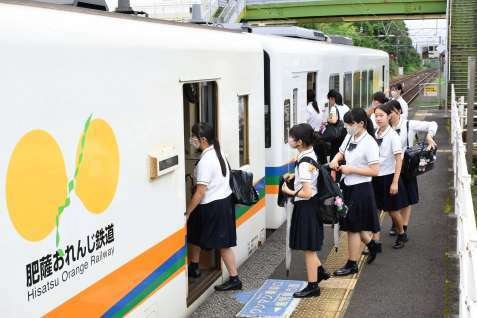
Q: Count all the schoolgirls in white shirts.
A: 9